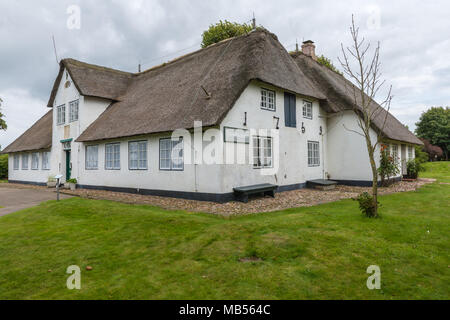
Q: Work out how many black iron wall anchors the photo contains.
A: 4